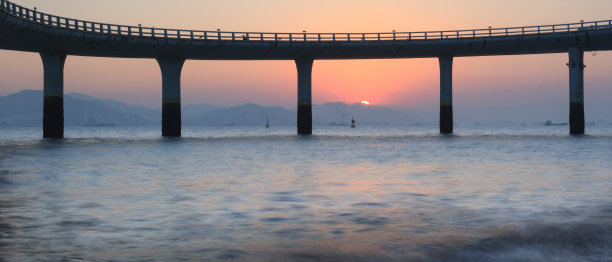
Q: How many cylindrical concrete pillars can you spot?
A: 5